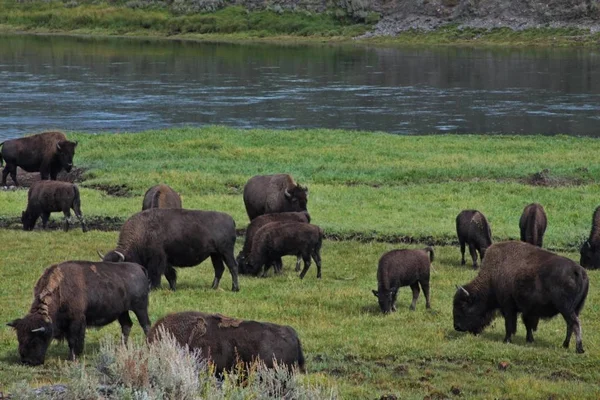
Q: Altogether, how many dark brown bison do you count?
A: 14